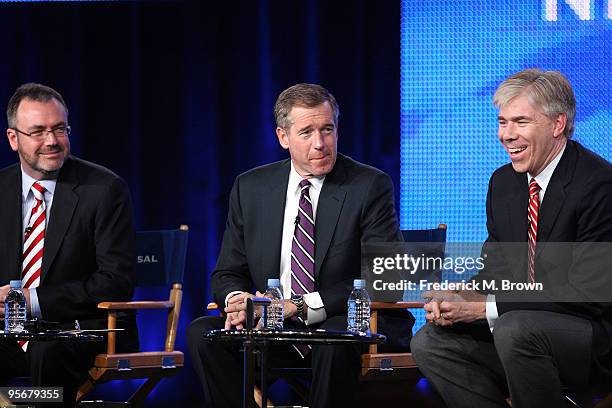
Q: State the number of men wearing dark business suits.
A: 3